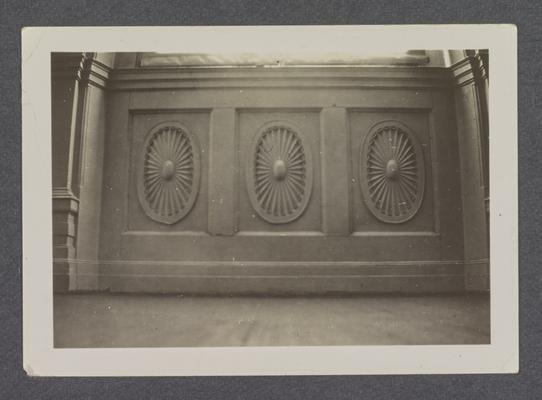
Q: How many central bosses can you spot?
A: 3